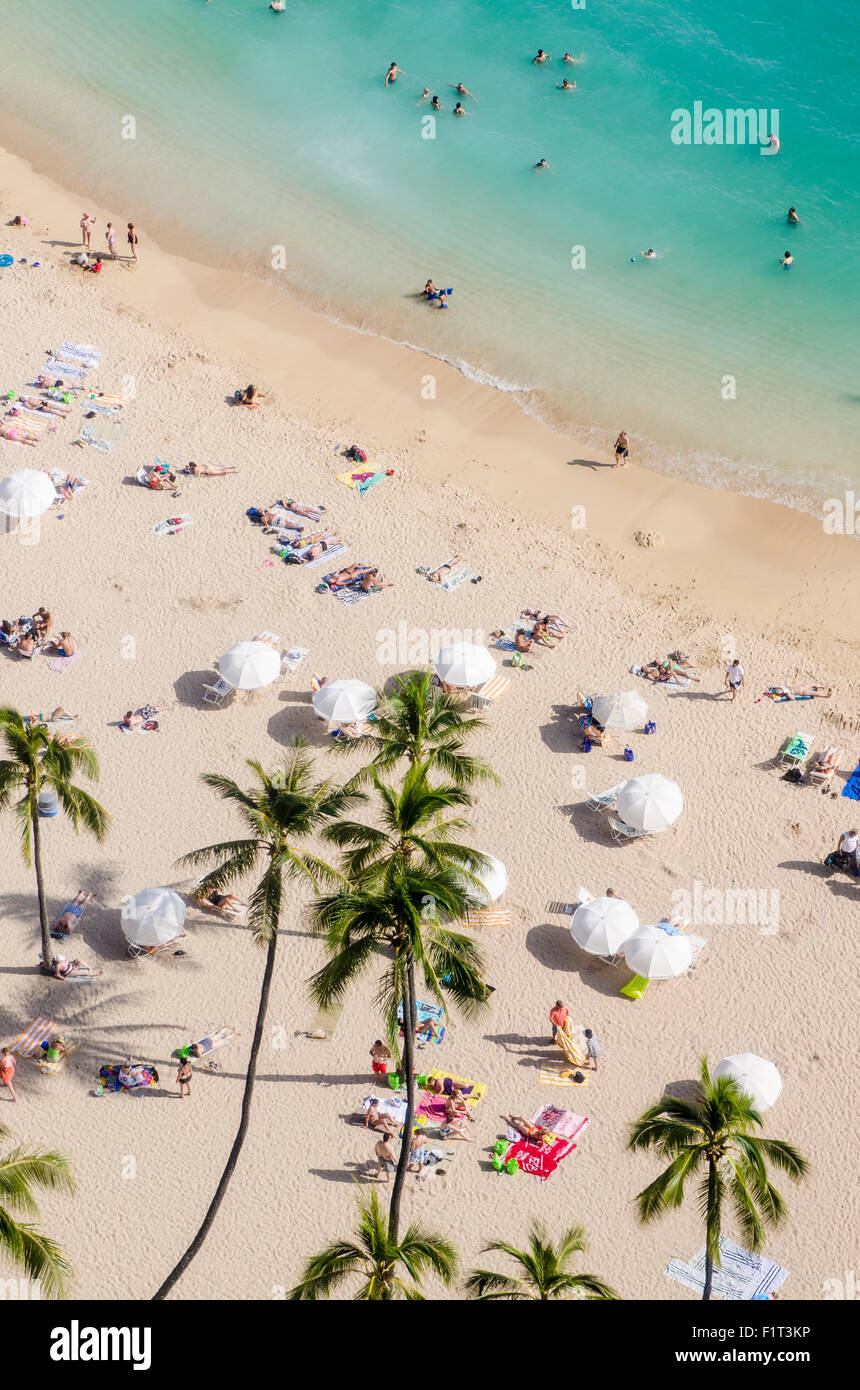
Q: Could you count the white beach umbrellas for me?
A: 11